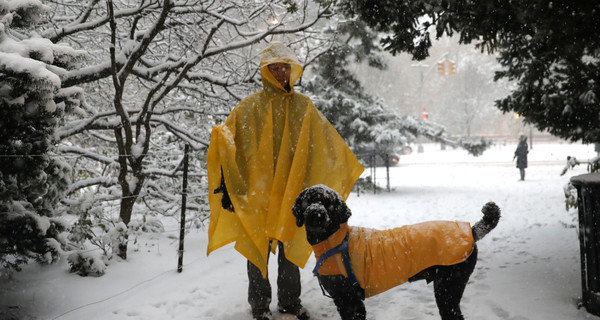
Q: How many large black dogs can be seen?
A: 1